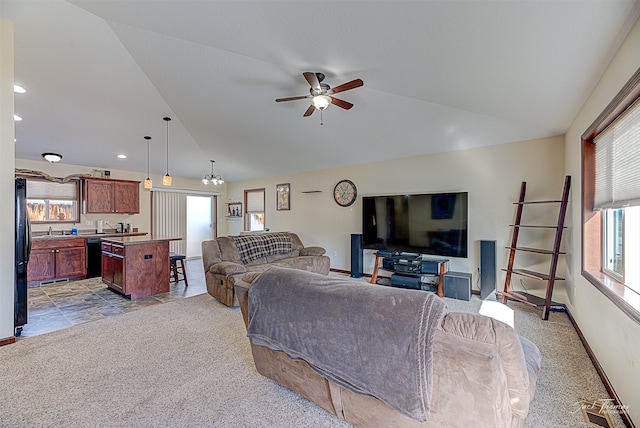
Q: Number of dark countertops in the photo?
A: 2